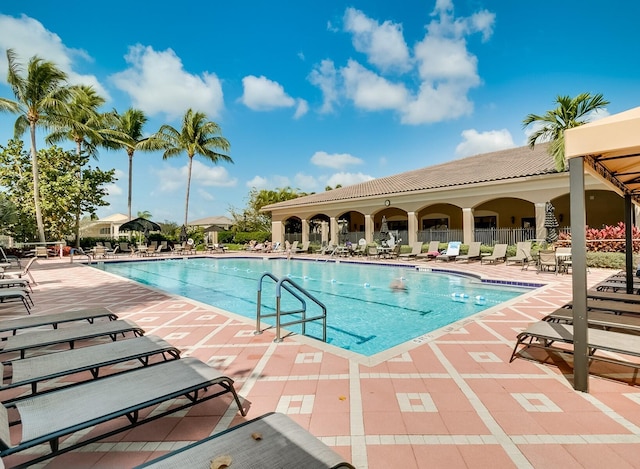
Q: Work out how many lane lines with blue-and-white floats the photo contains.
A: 1